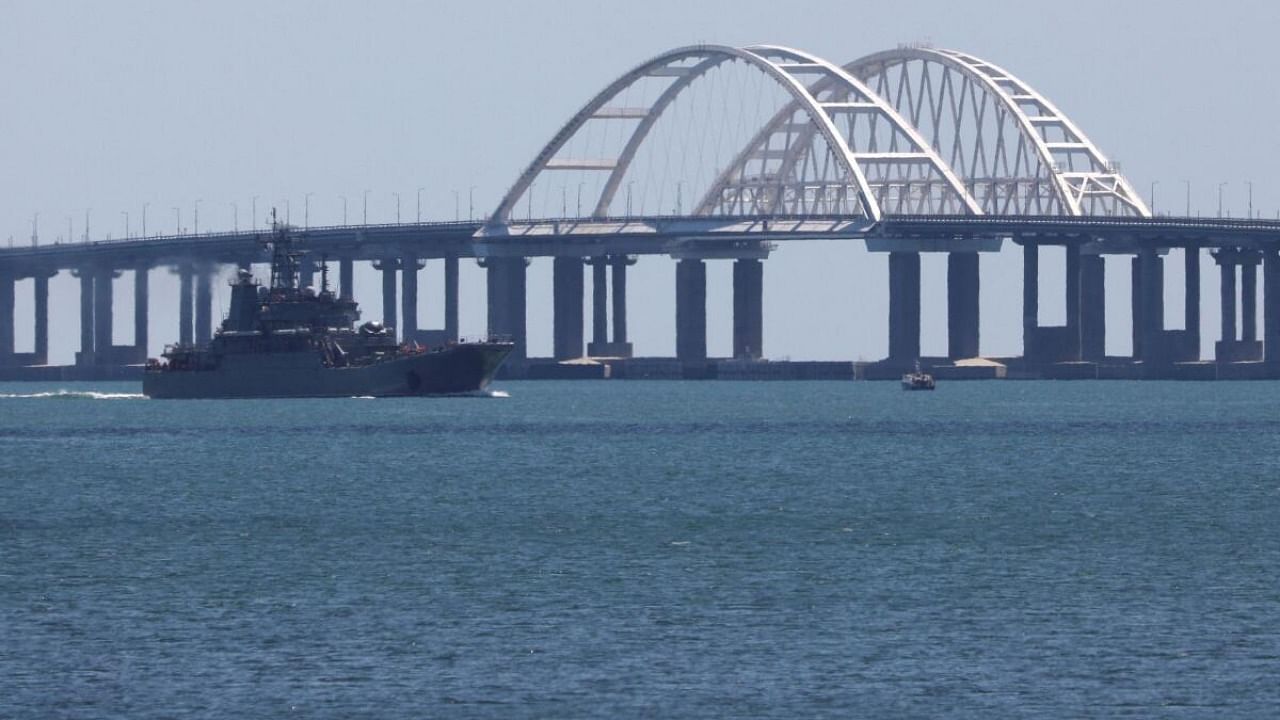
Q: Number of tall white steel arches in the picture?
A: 2